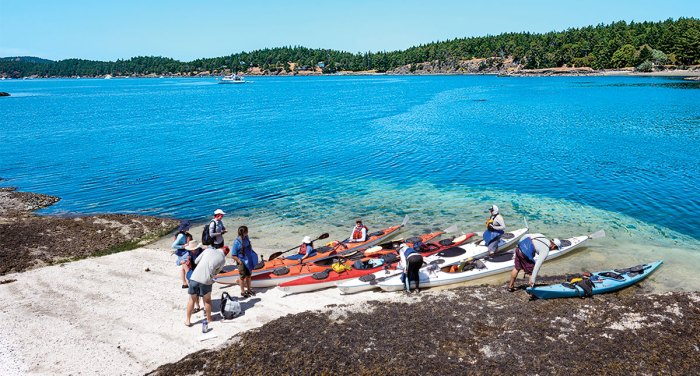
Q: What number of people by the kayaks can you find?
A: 10